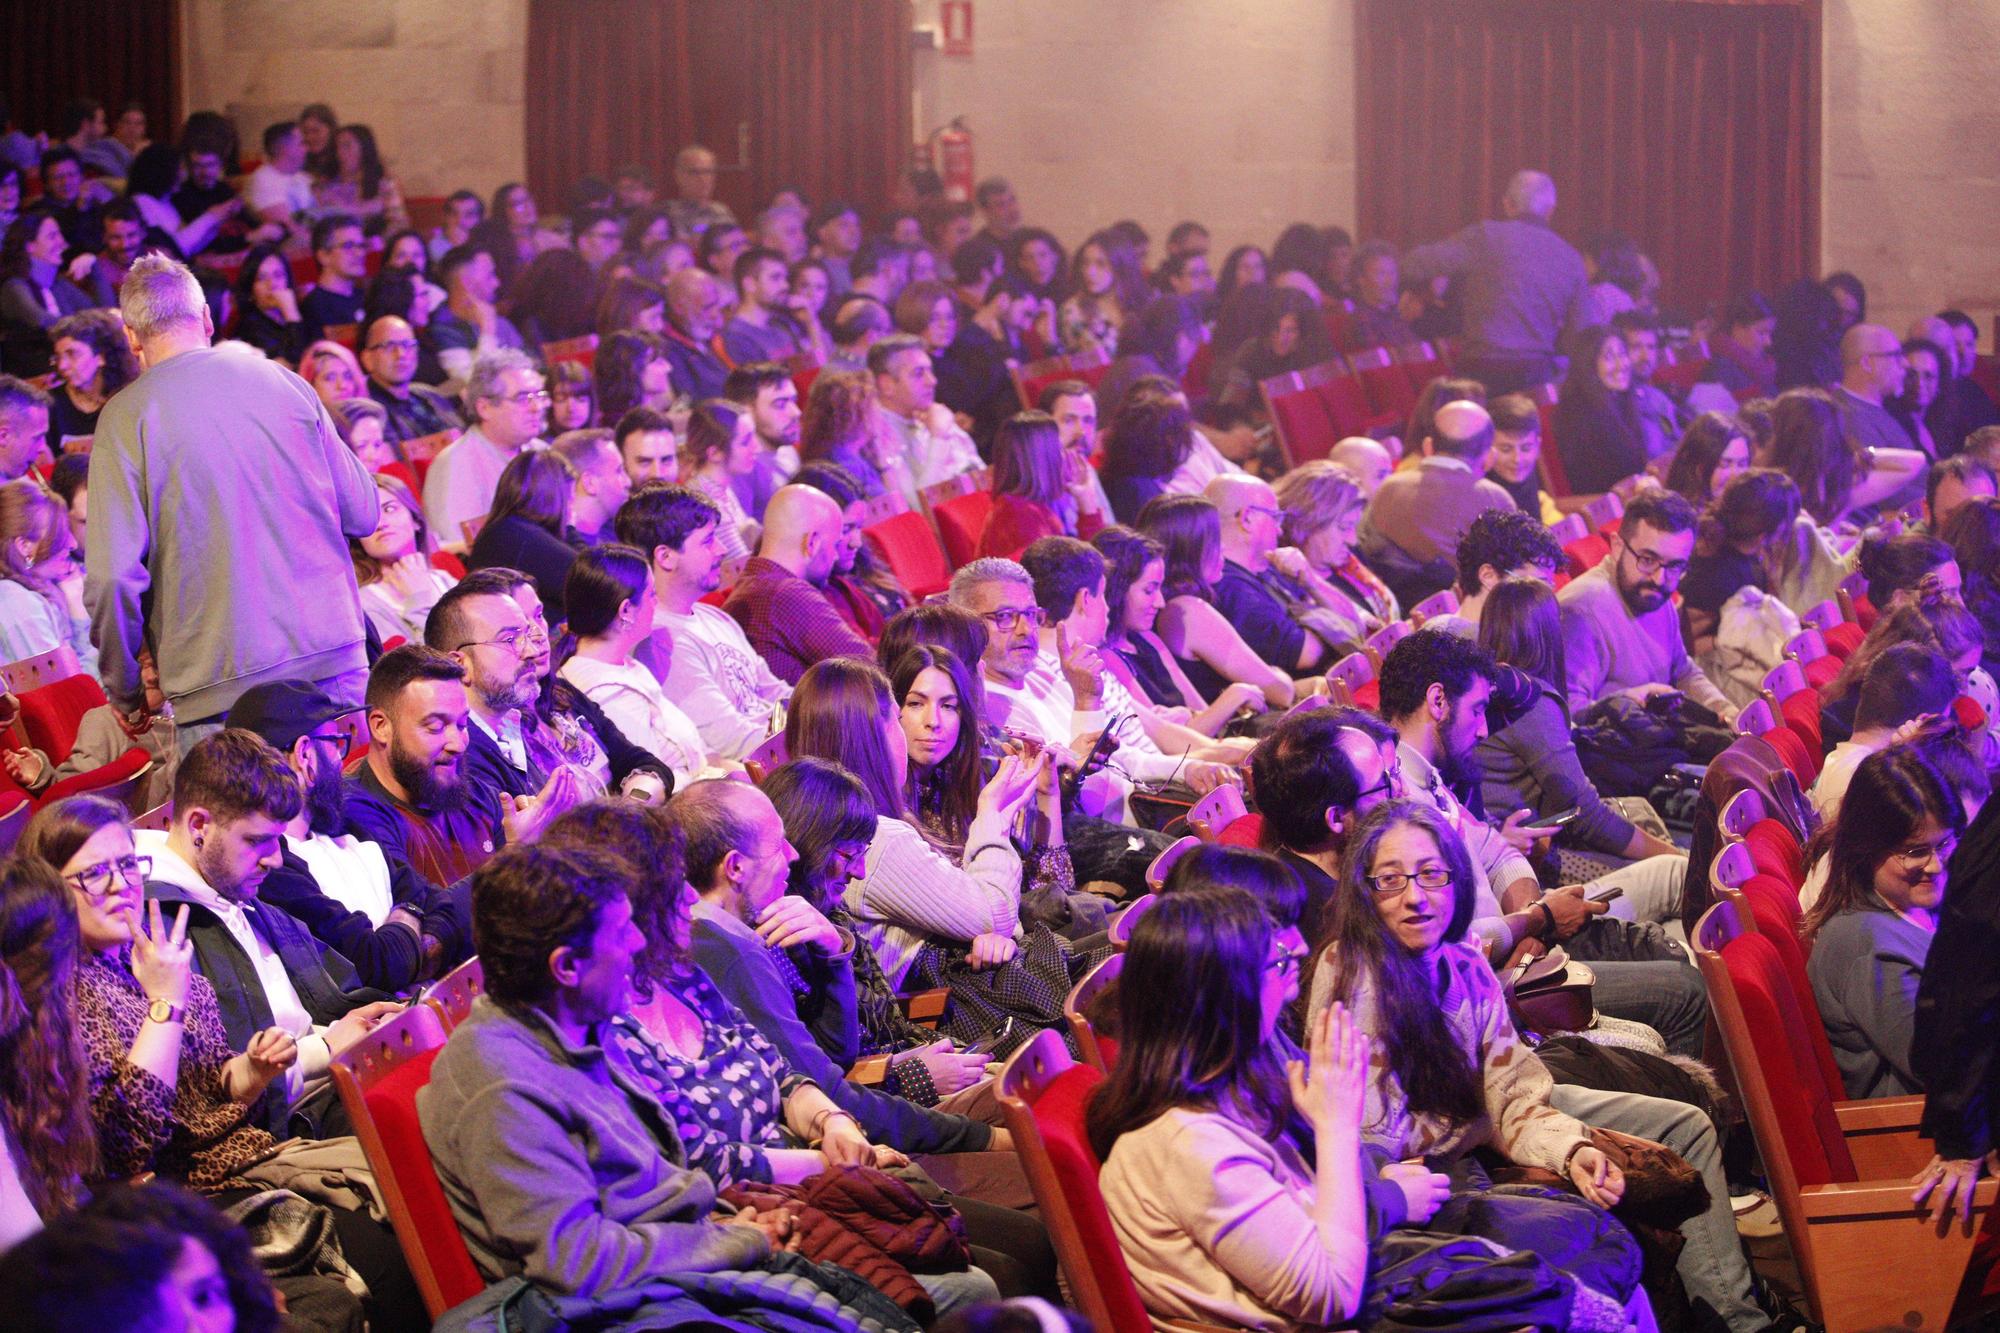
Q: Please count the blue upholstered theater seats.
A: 0